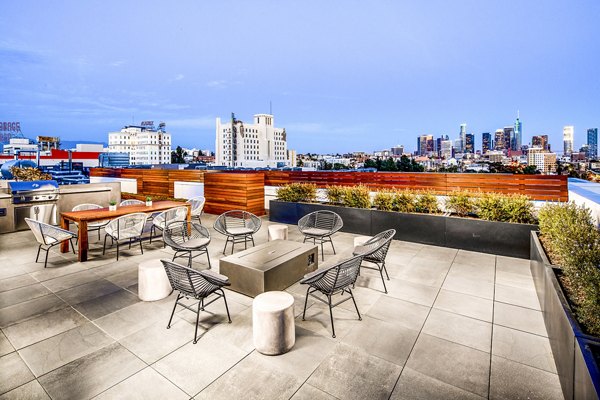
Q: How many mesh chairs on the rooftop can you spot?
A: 12